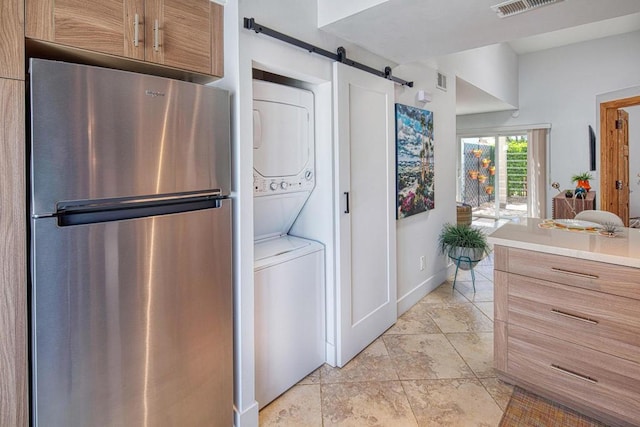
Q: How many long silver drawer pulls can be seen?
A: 3